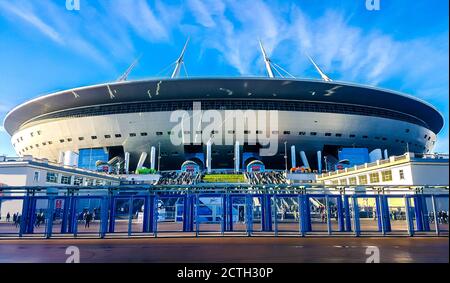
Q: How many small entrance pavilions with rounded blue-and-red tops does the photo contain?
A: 4